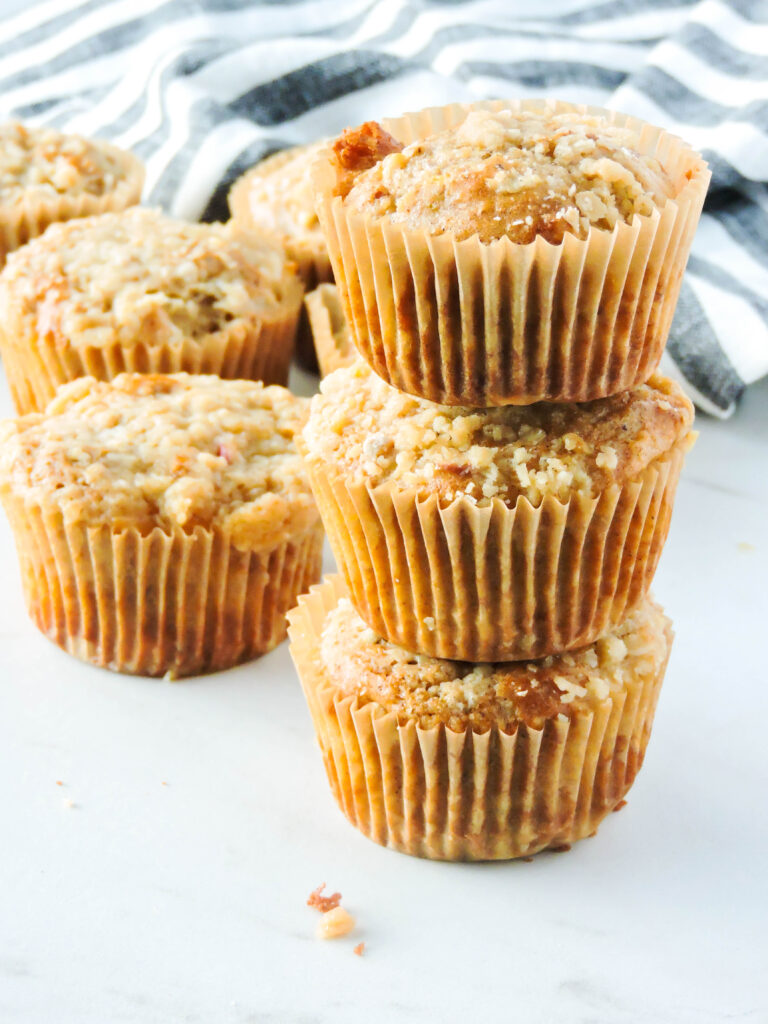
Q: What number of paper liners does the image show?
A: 8